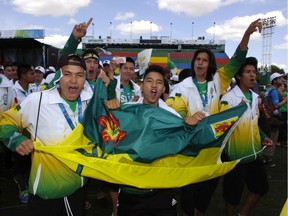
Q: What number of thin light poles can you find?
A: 7